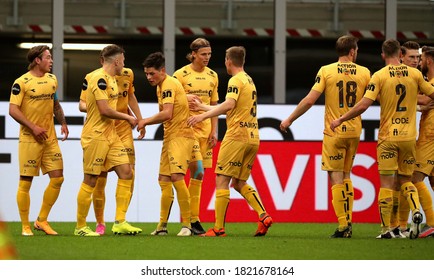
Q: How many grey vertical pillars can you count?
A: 4